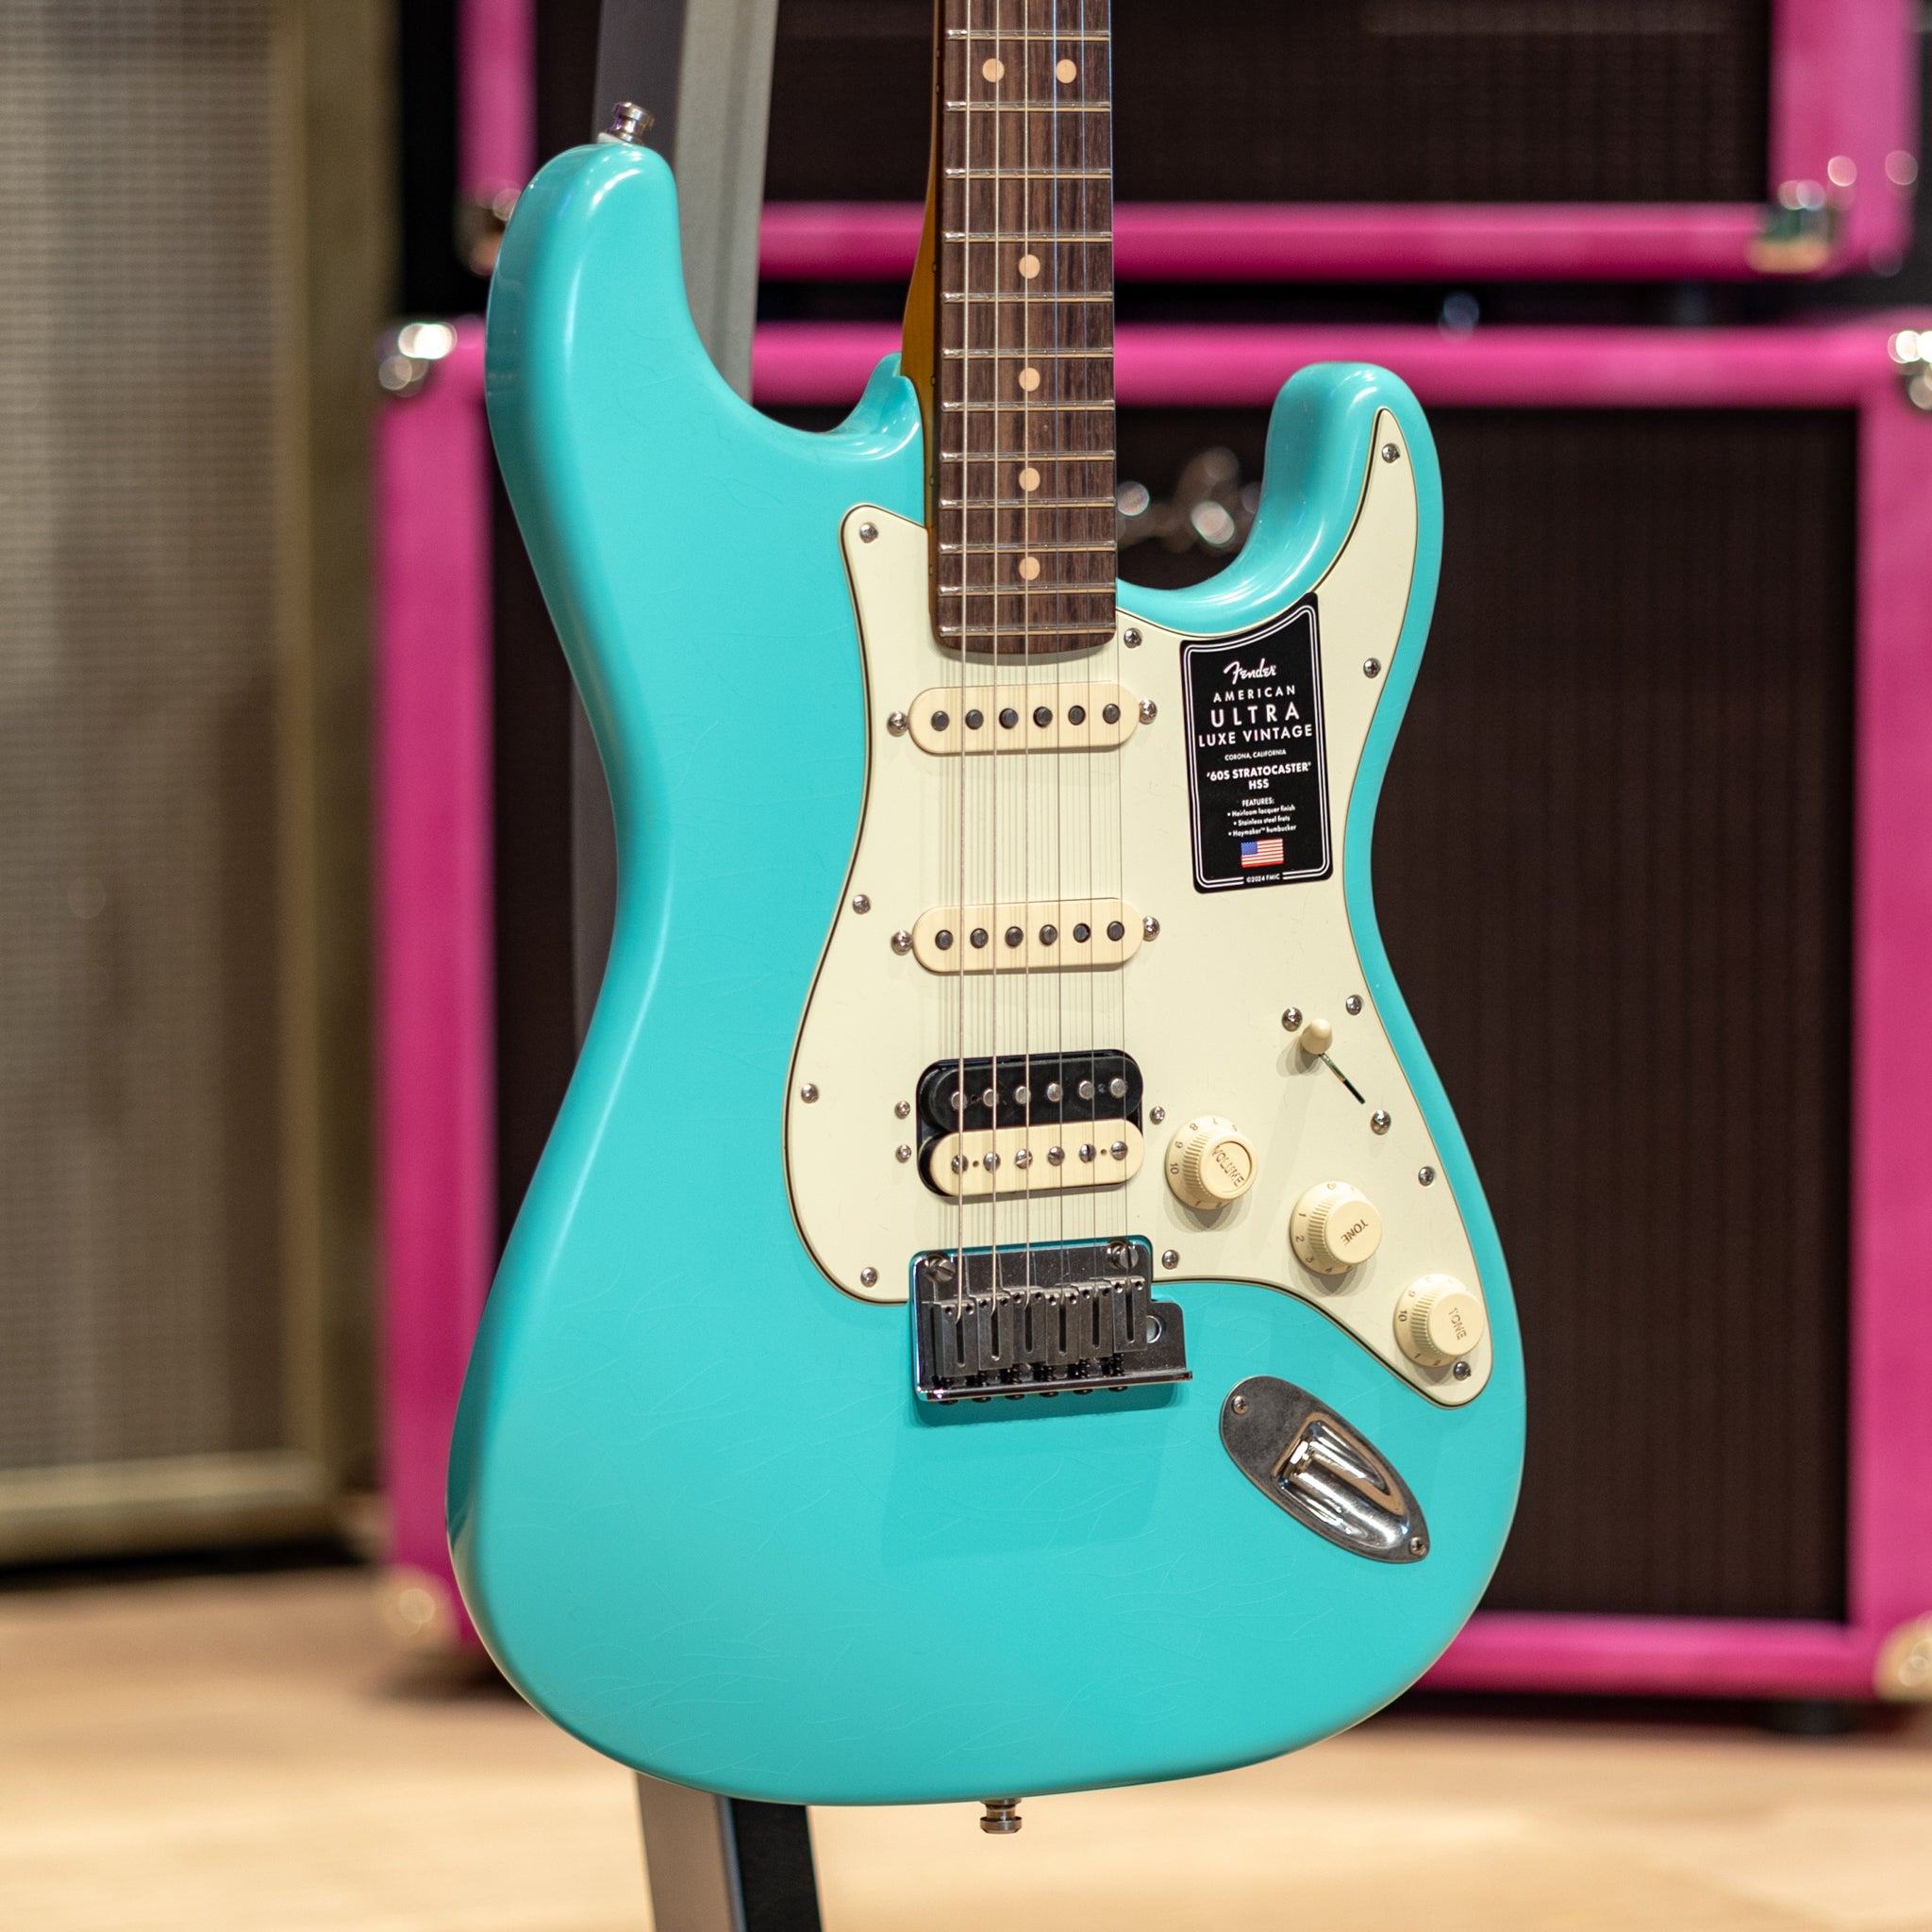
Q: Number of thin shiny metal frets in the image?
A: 12